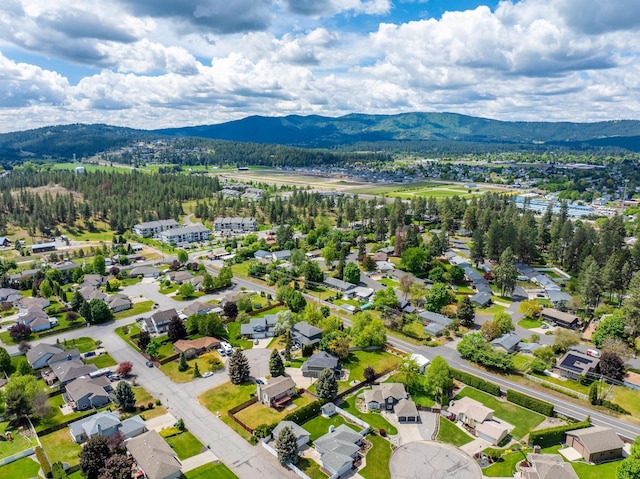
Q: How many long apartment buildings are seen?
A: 3